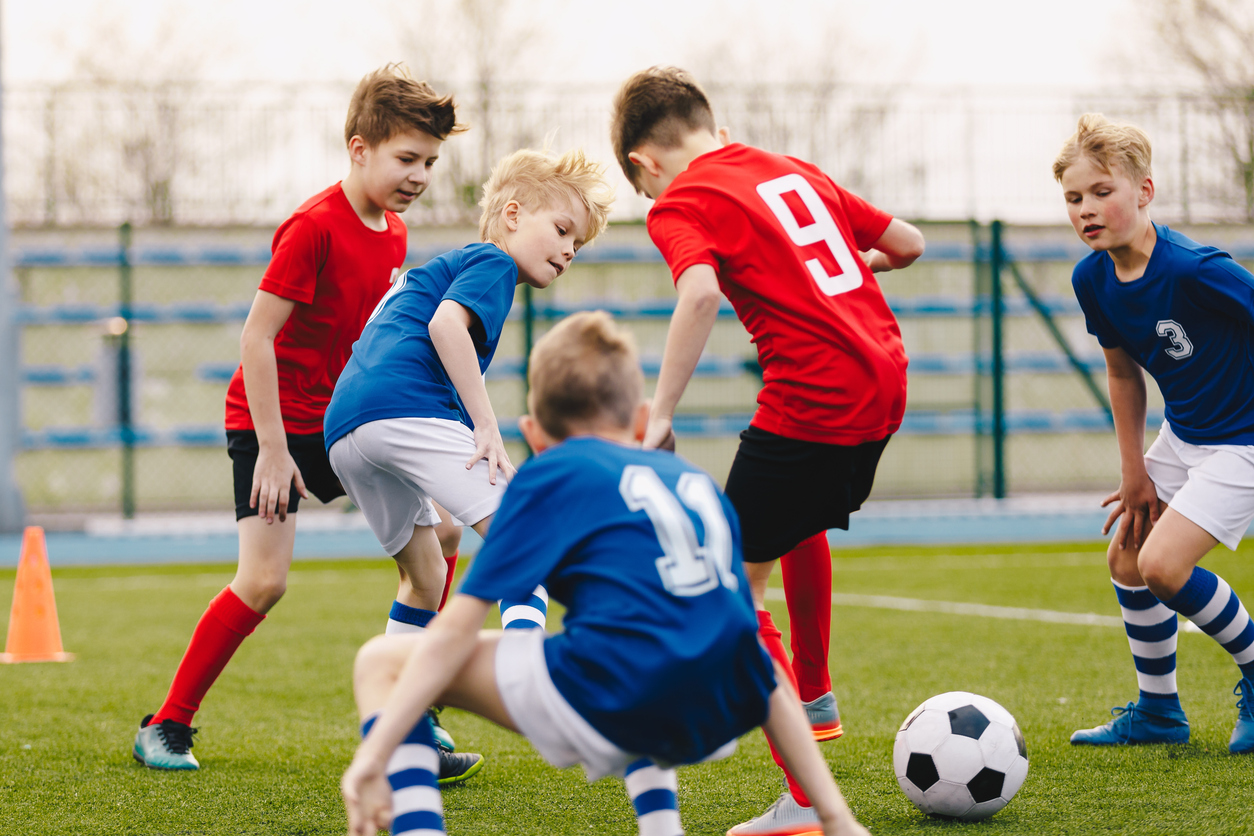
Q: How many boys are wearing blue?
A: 3